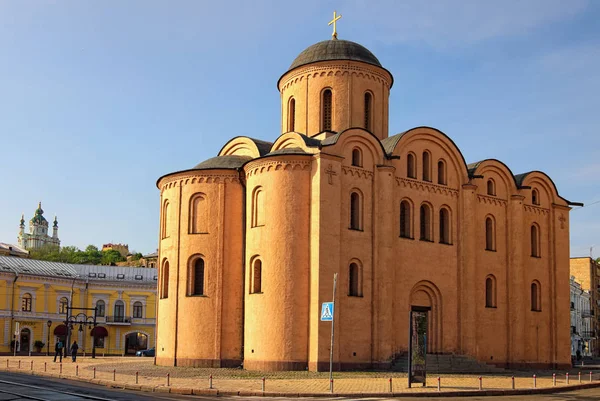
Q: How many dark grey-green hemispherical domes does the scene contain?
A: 1